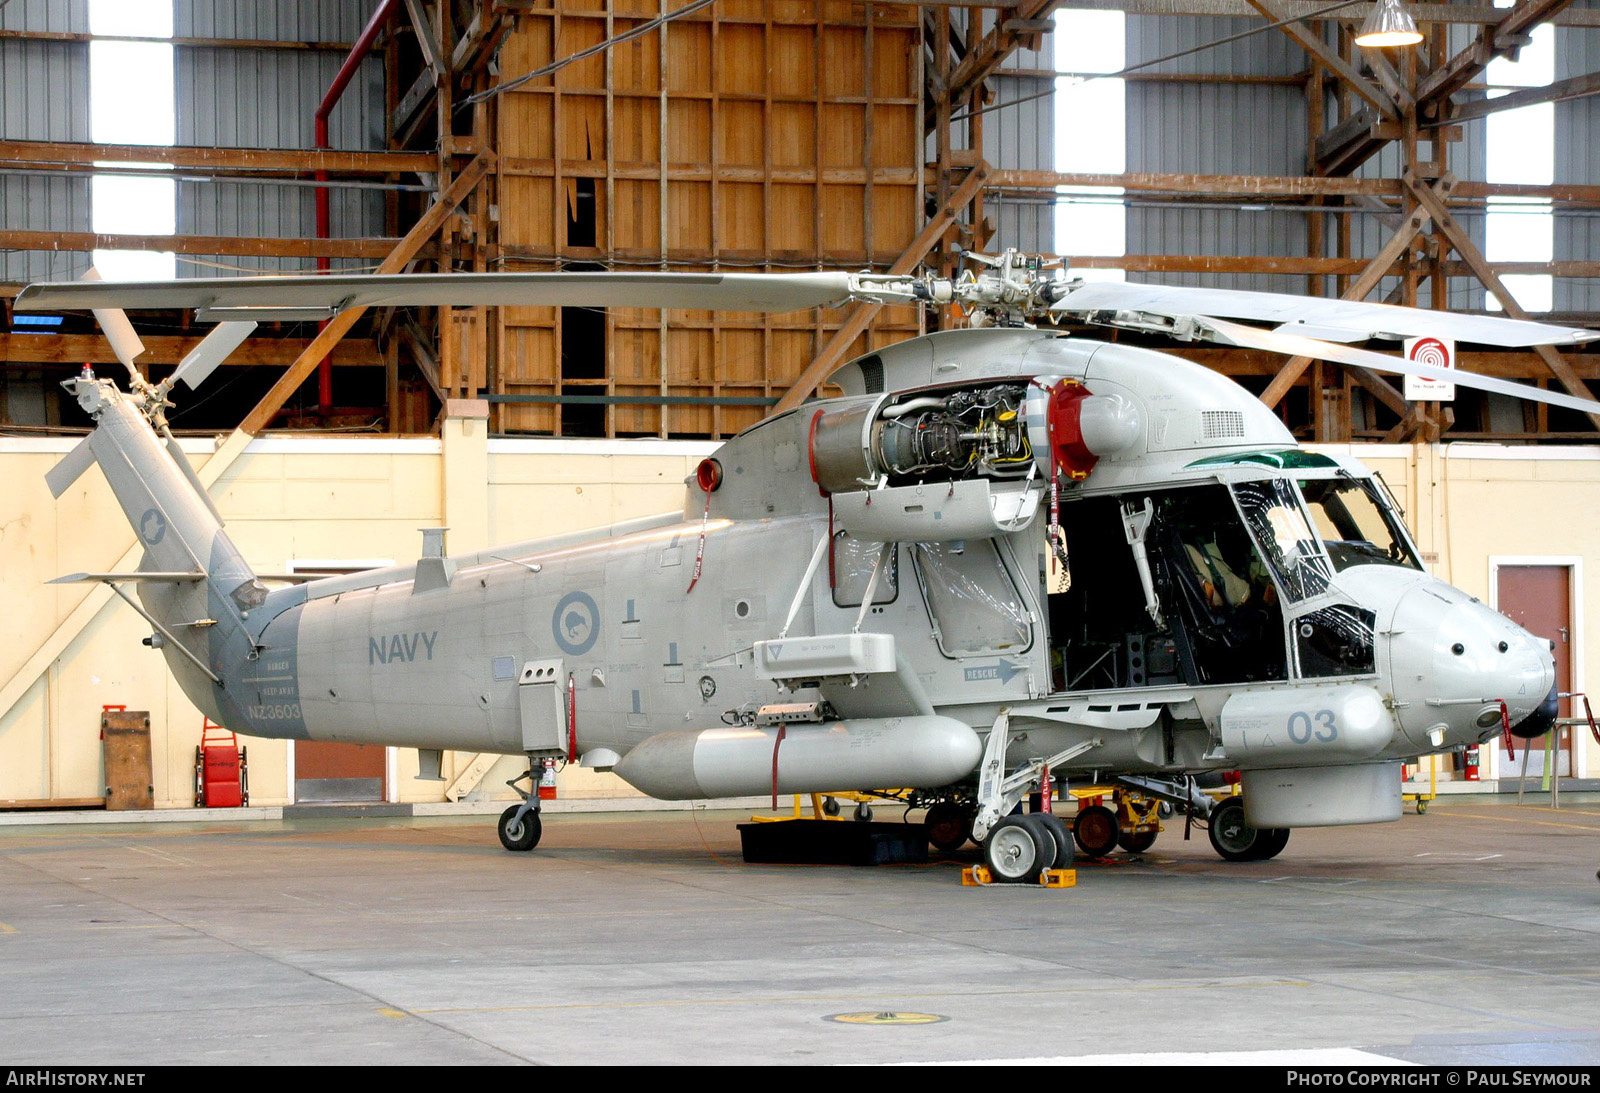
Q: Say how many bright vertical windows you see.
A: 3